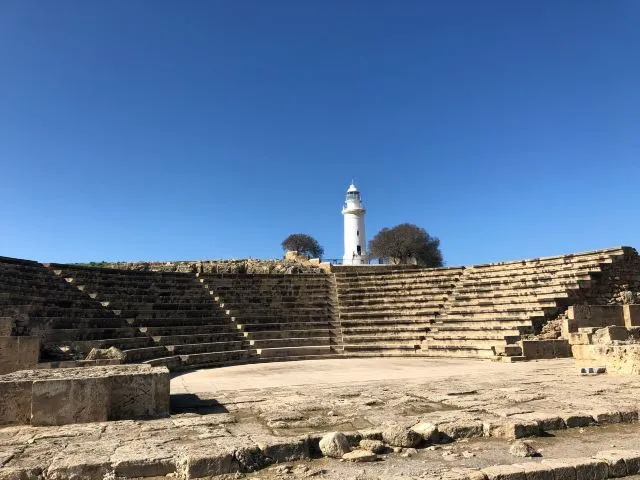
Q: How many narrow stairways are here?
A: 4